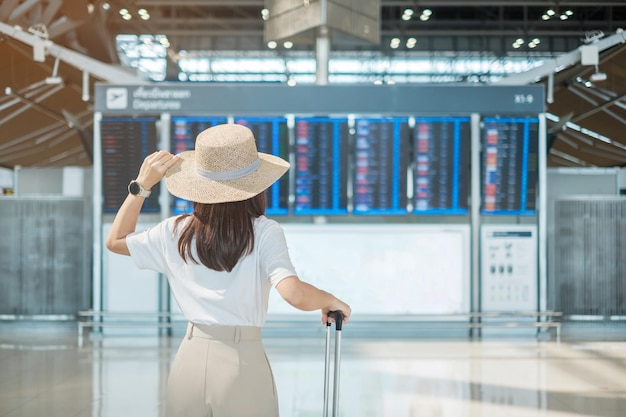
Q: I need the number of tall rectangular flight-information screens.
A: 7